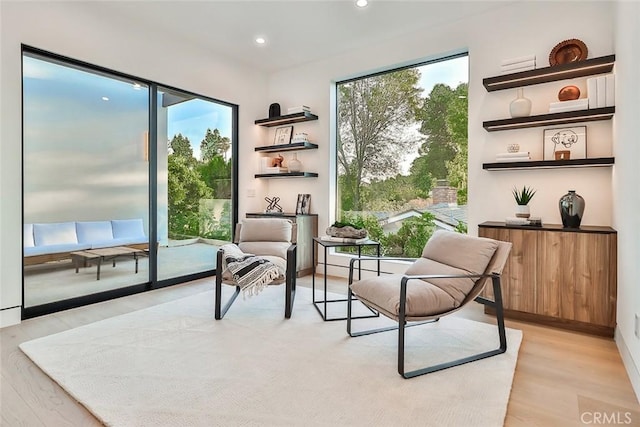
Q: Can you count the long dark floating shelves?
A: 6